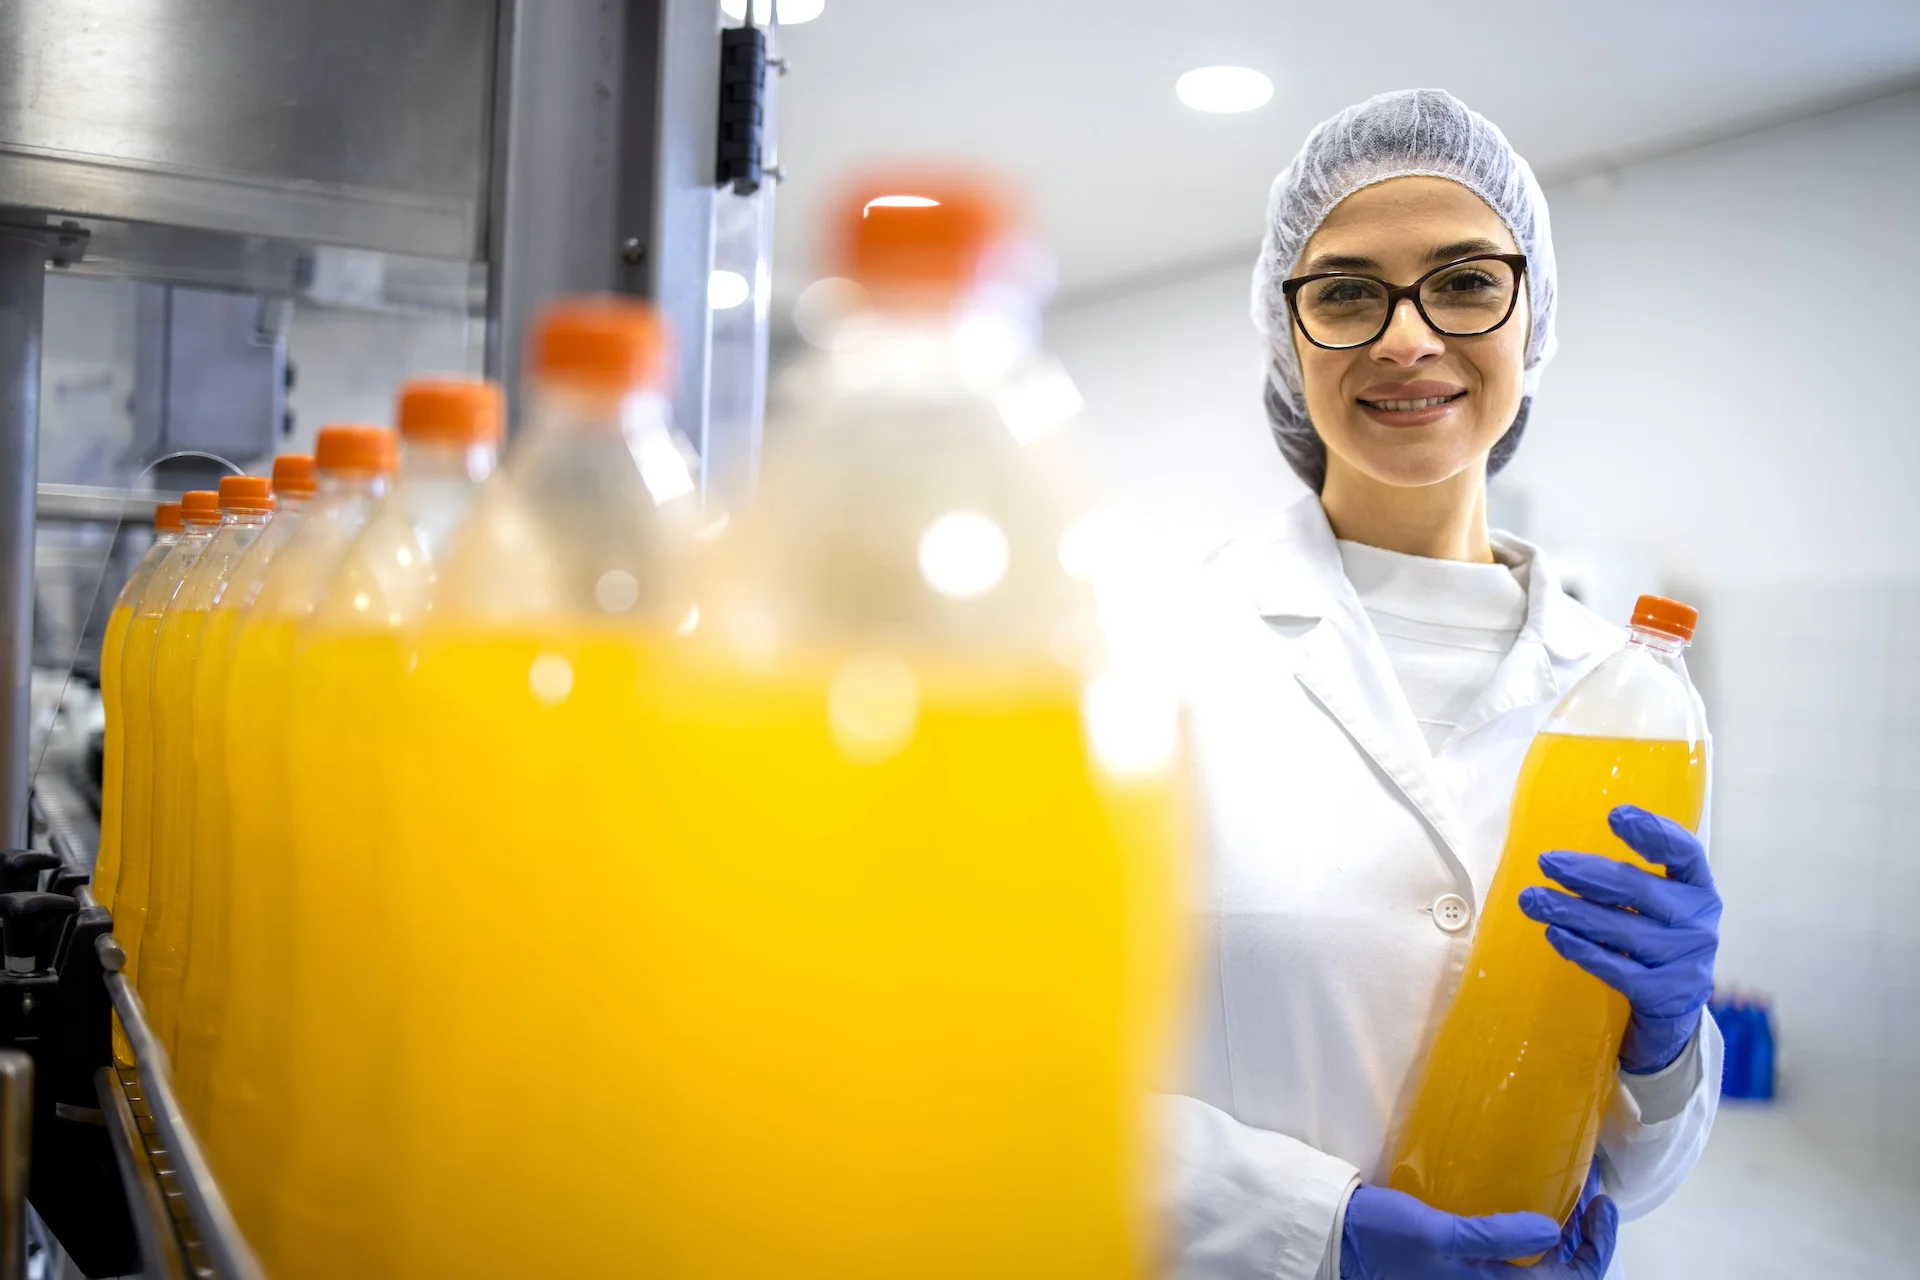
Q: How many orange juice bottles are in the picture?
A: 9